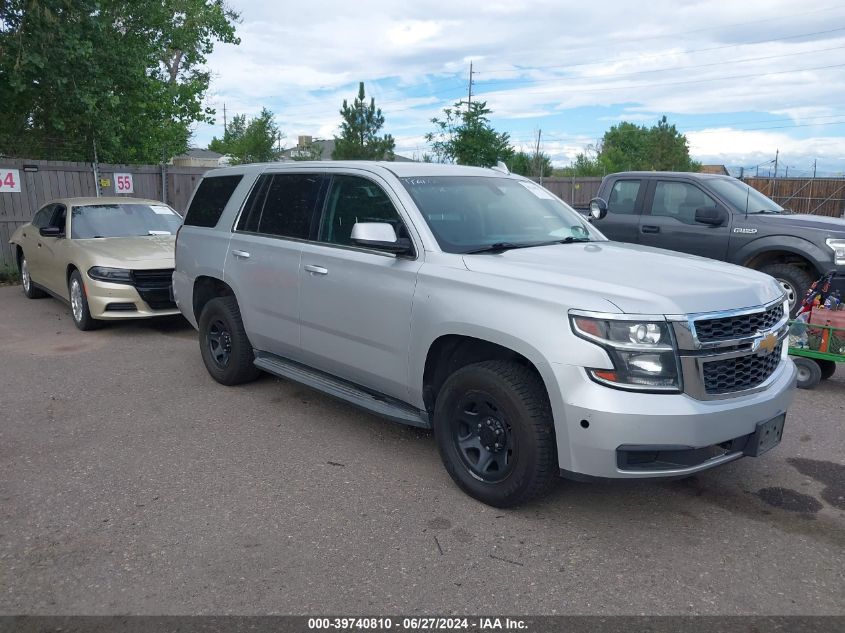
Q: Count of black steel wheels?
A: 2